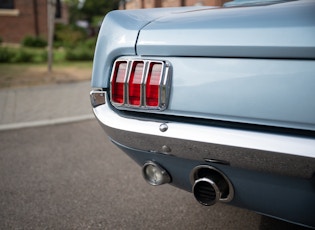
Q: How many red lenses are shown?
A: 3